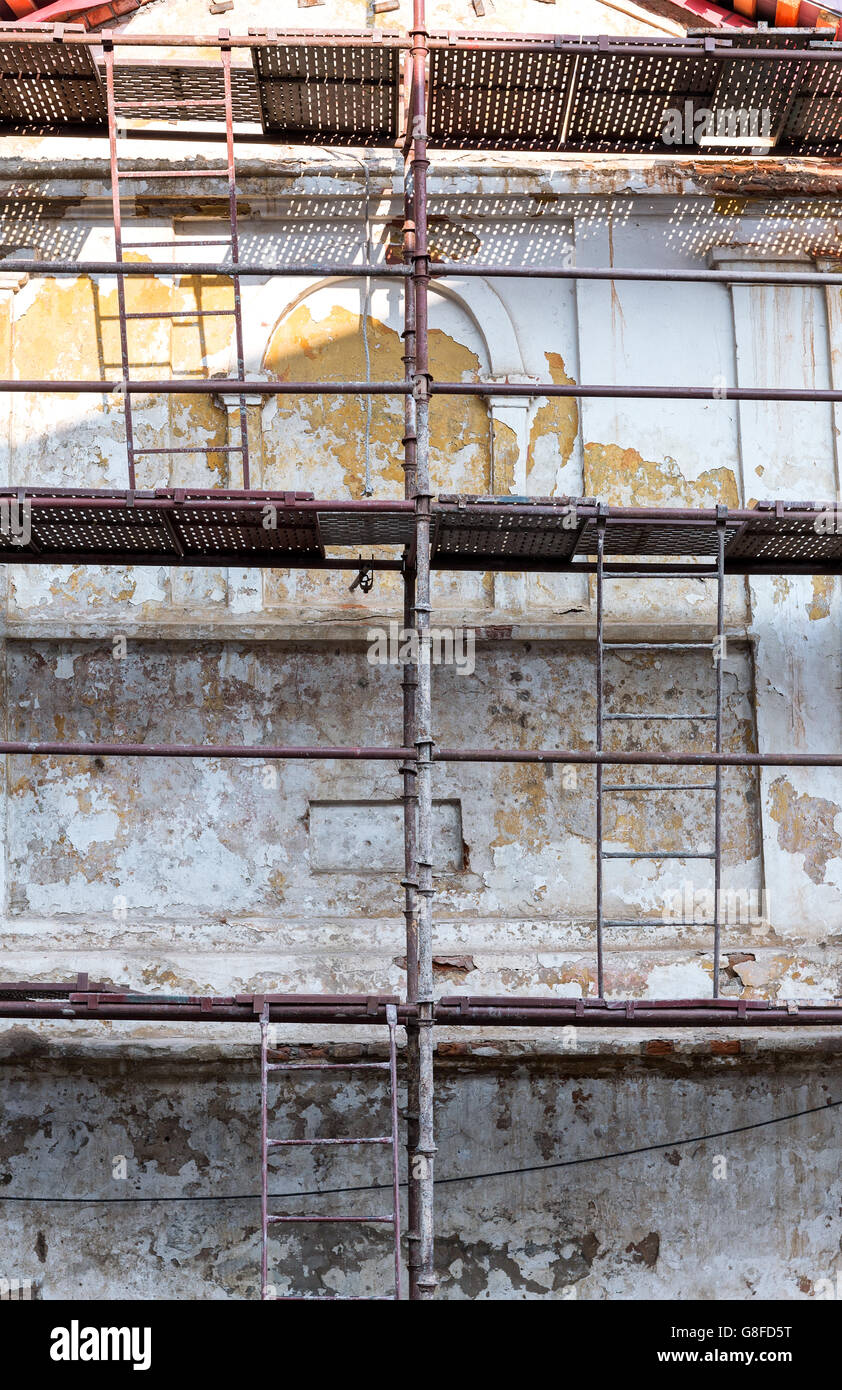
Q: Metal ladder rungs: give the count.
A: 15